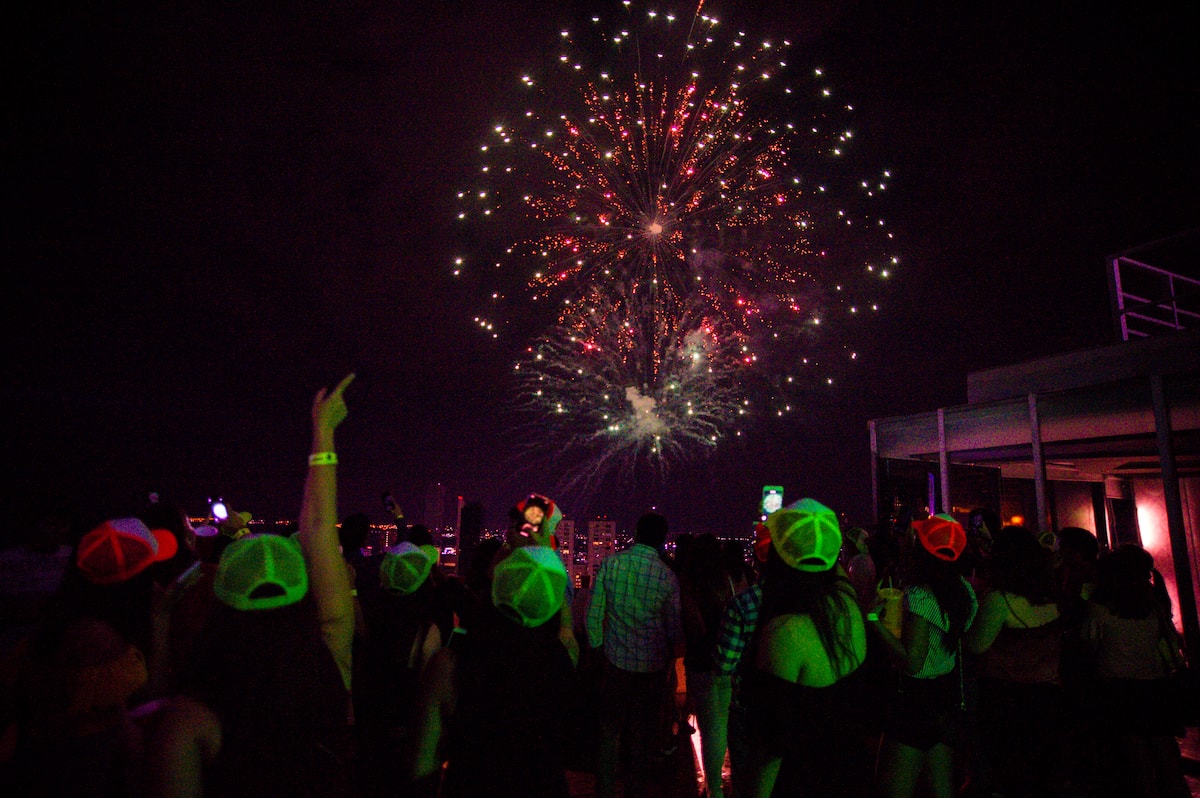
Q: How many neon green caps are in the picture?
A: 4